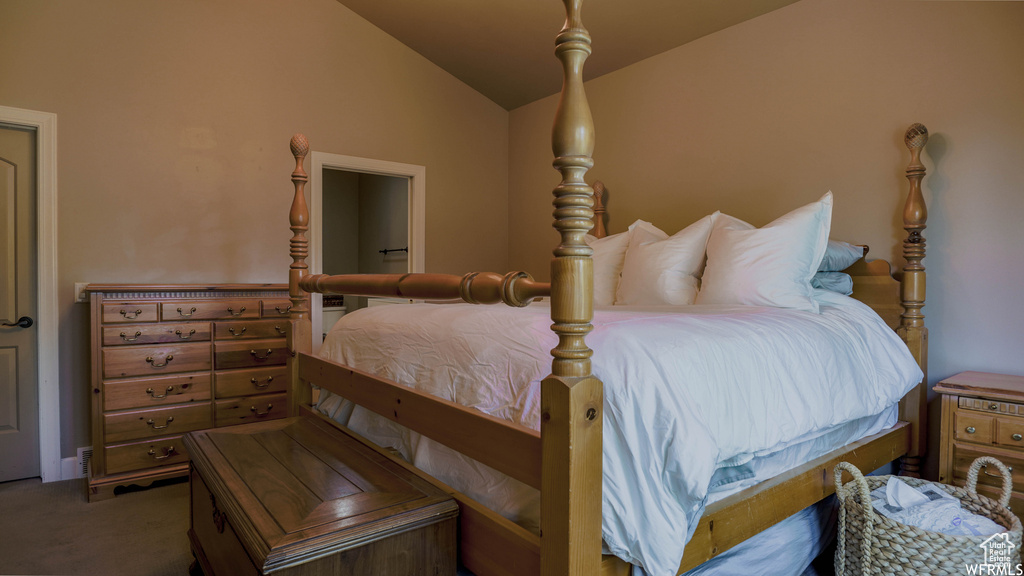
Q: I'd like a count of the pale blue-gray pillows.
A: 2